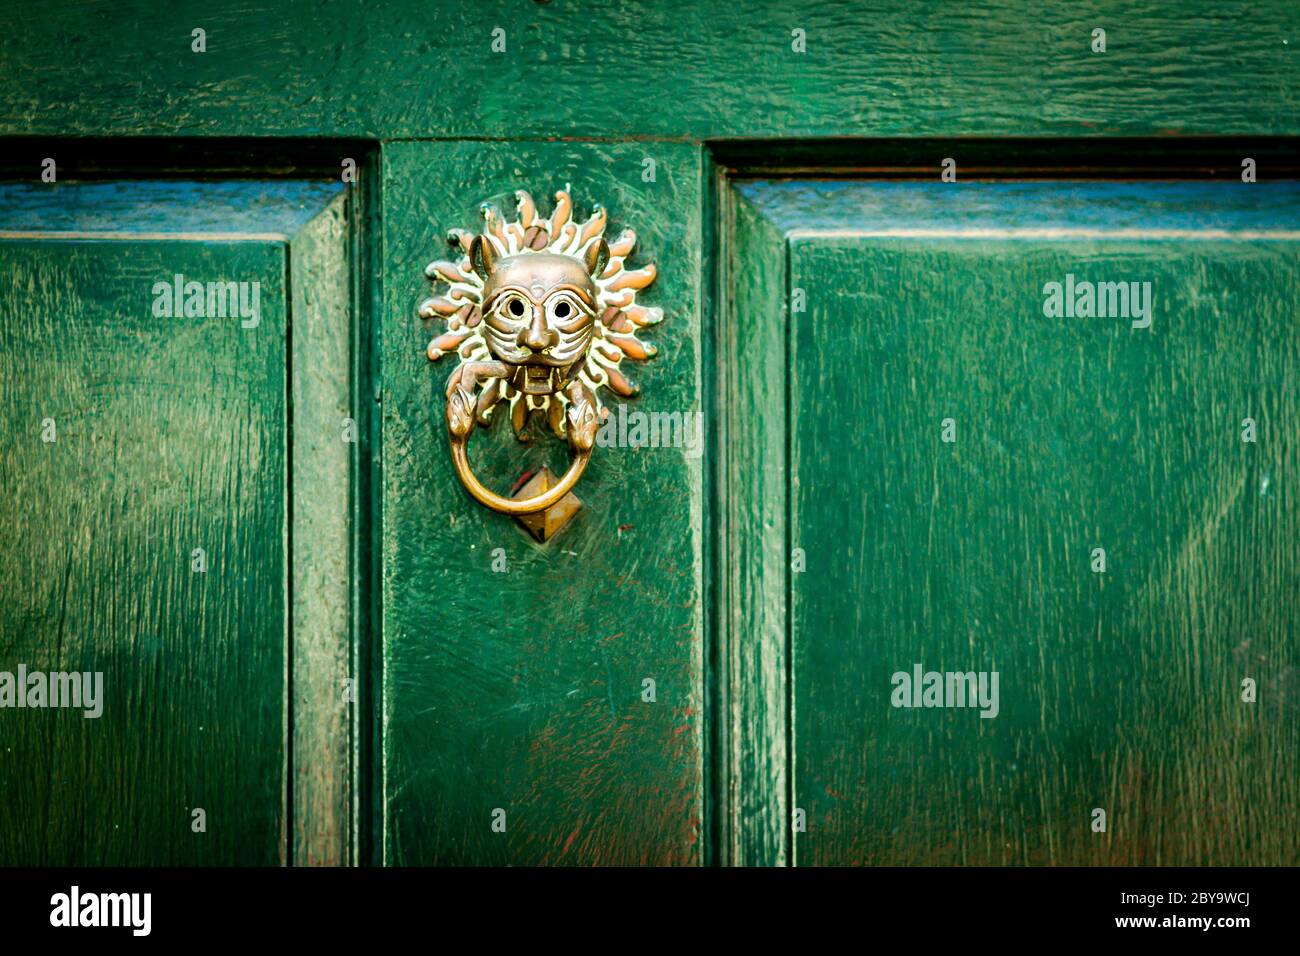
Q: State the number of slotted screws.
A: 3